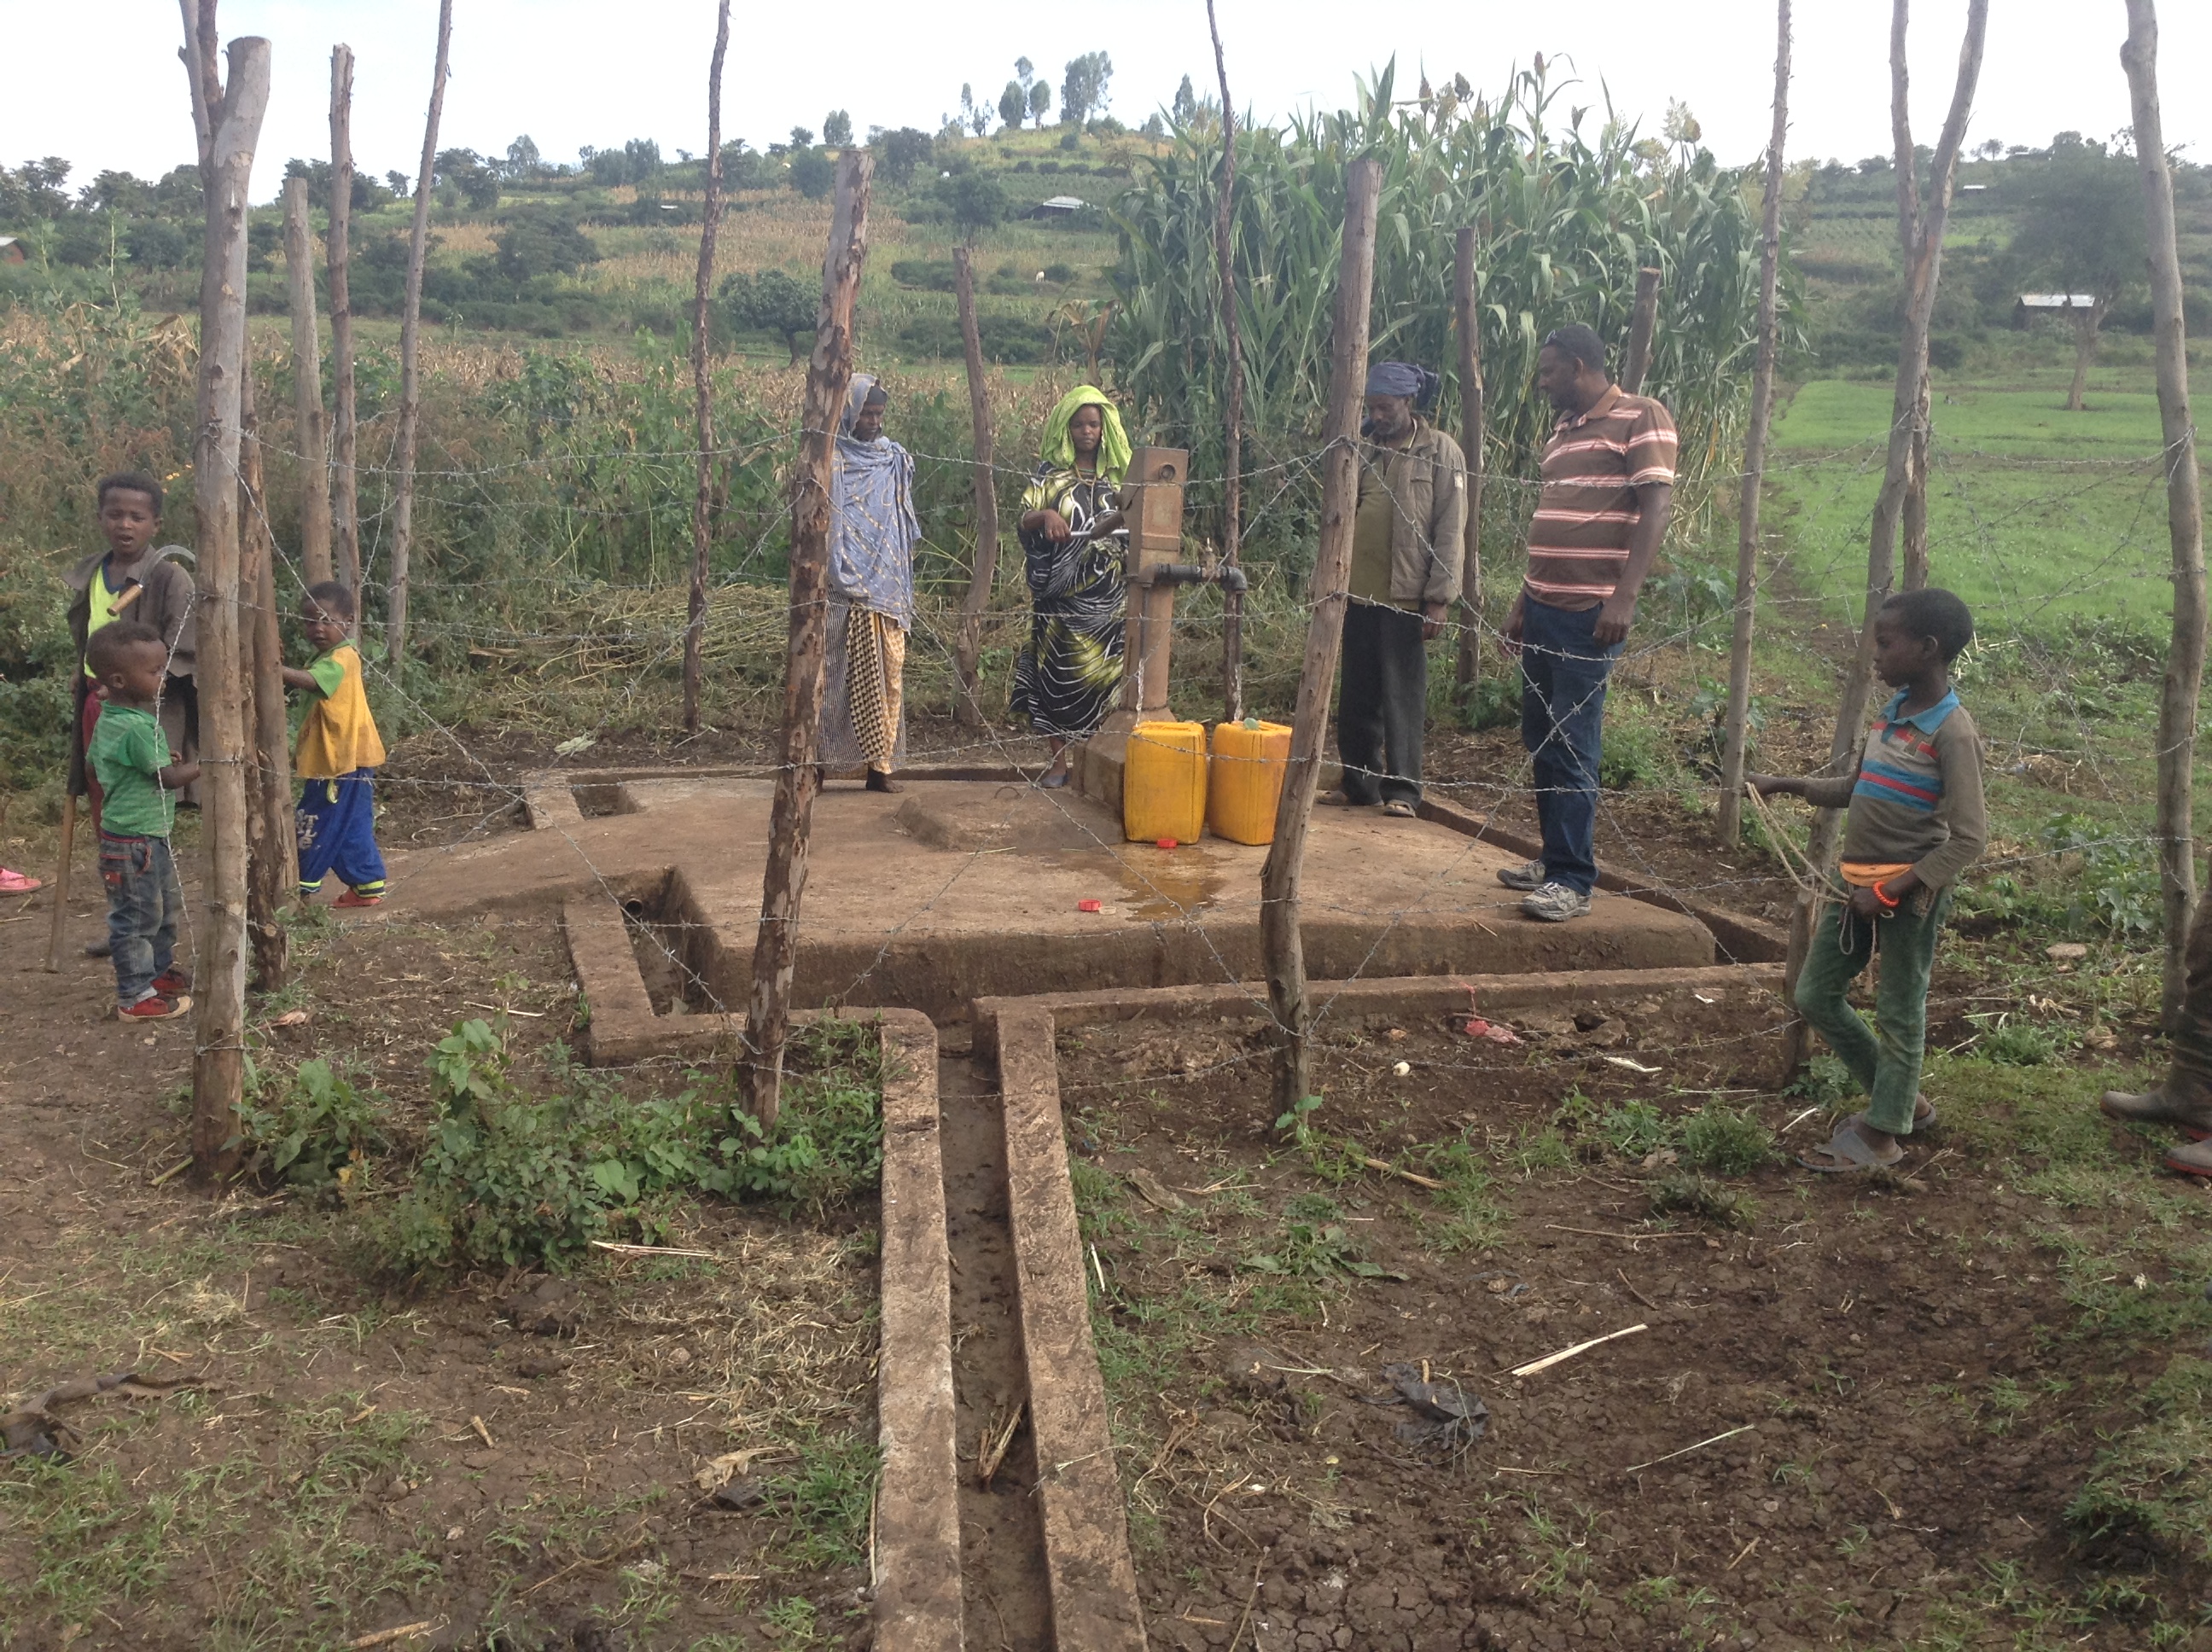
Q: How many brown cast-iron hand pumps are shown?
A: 1